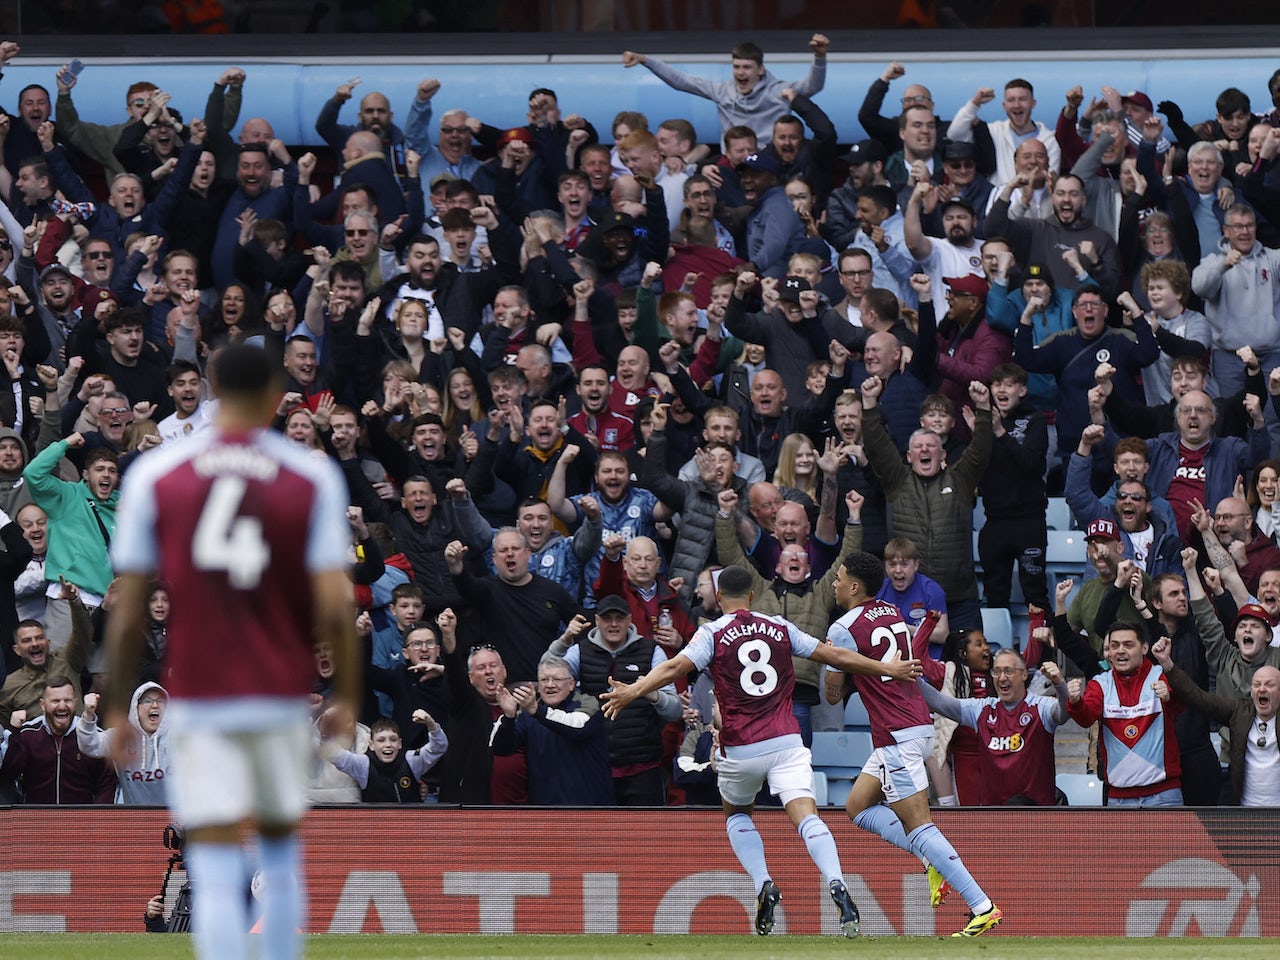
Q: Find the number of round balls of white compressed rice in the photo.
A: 0